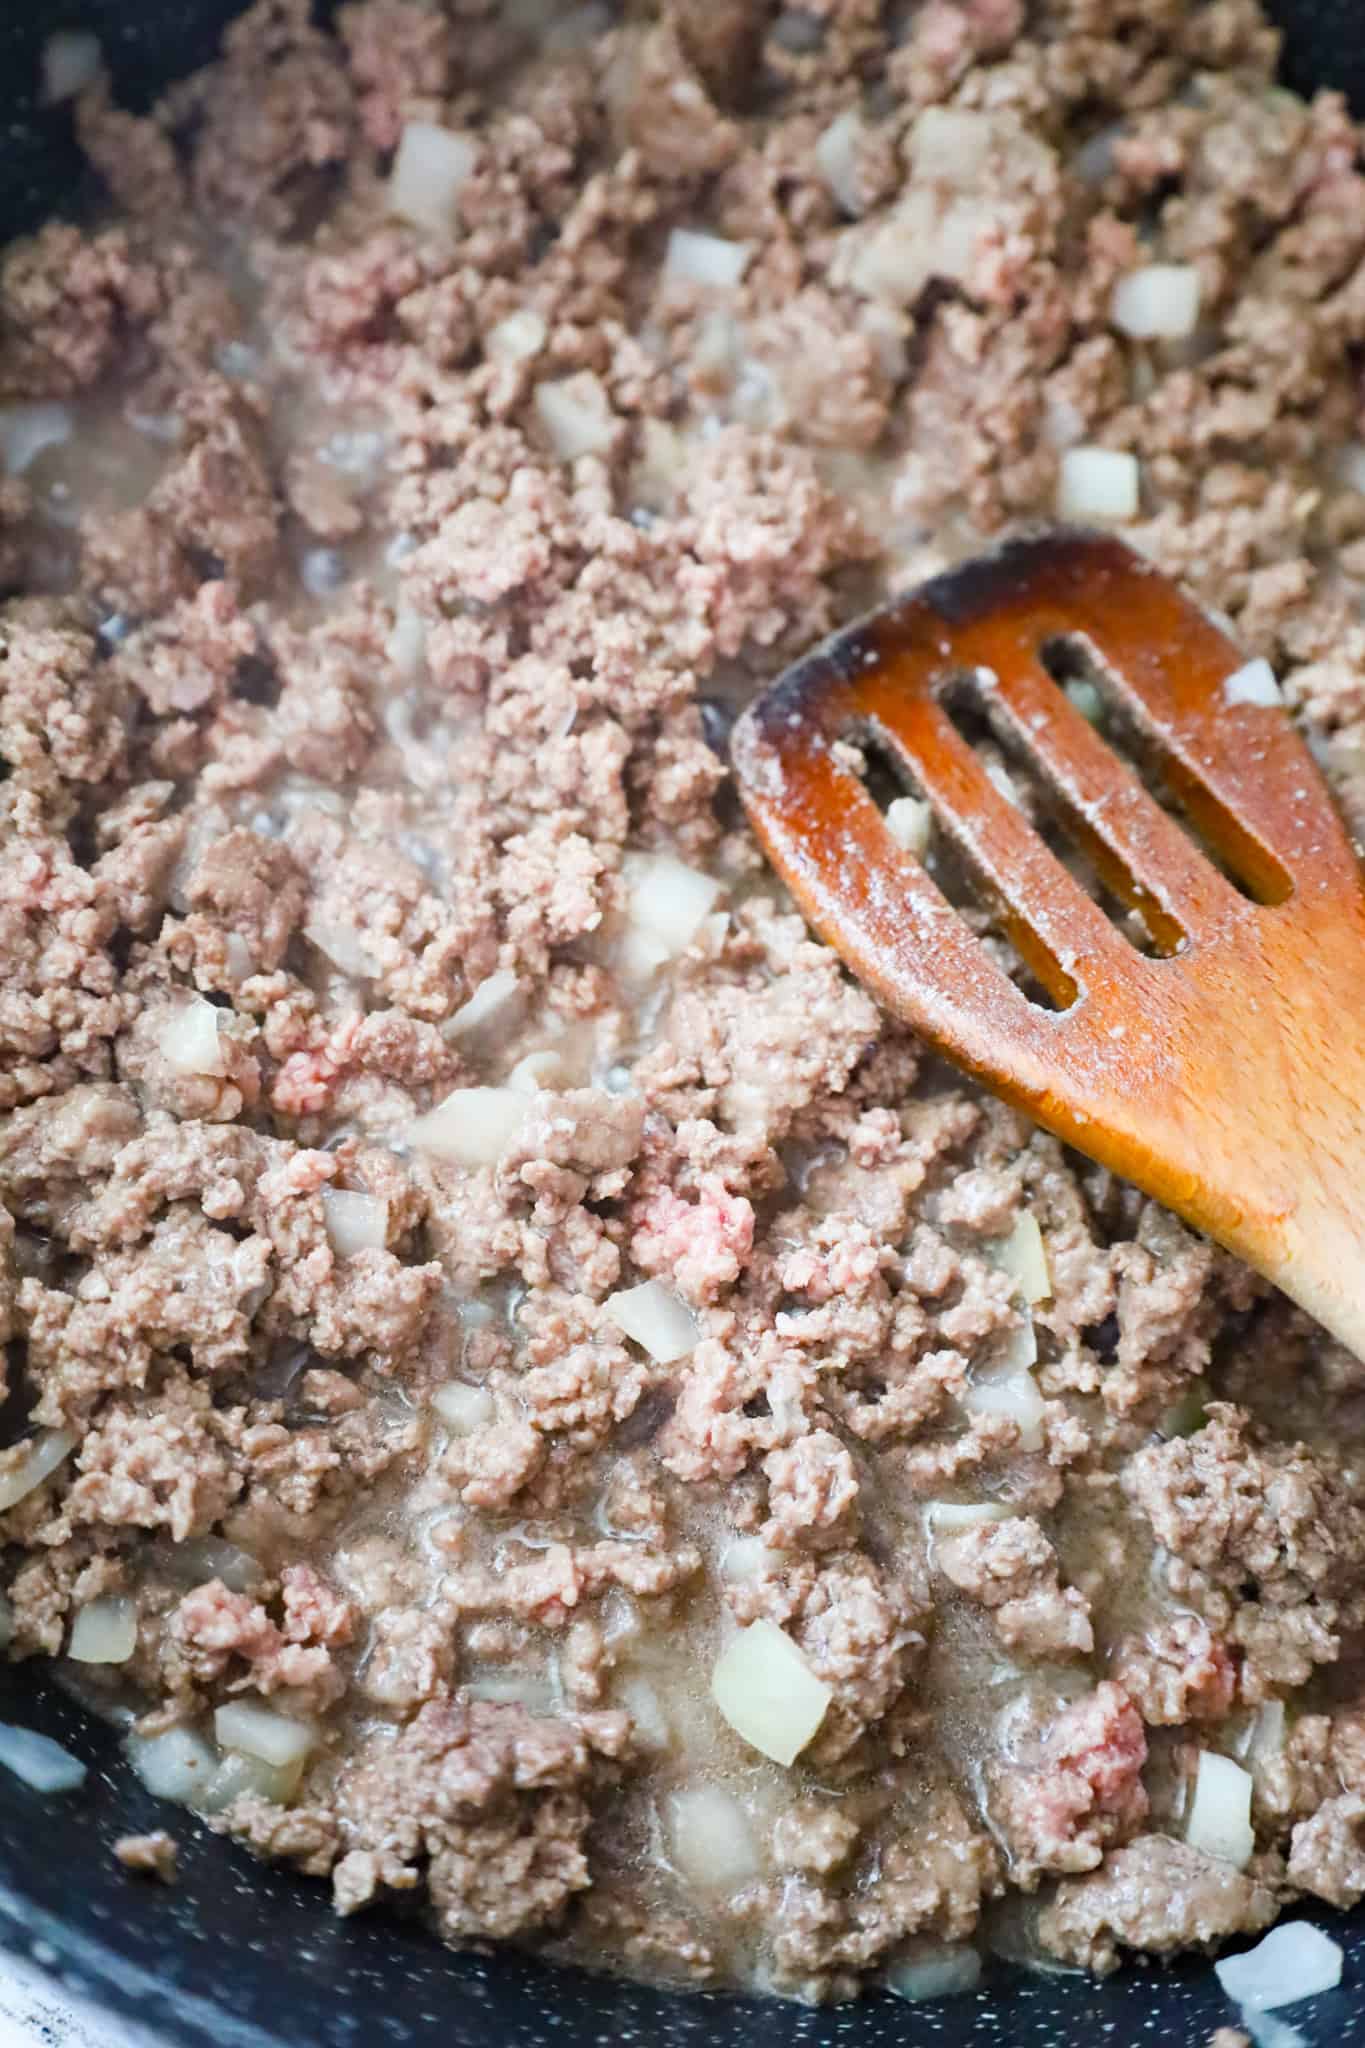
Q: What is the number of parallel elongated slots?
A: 3